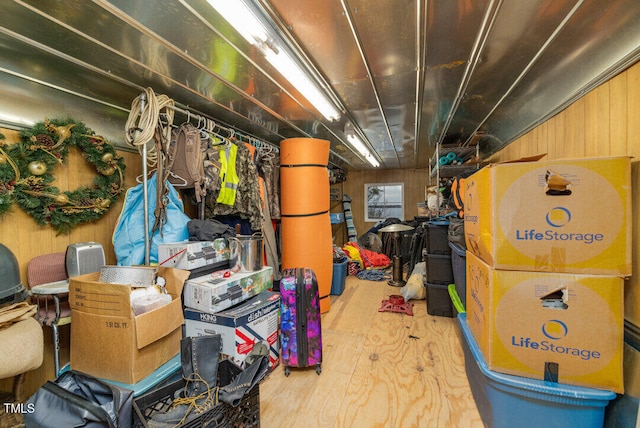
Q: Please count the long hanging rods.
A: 1